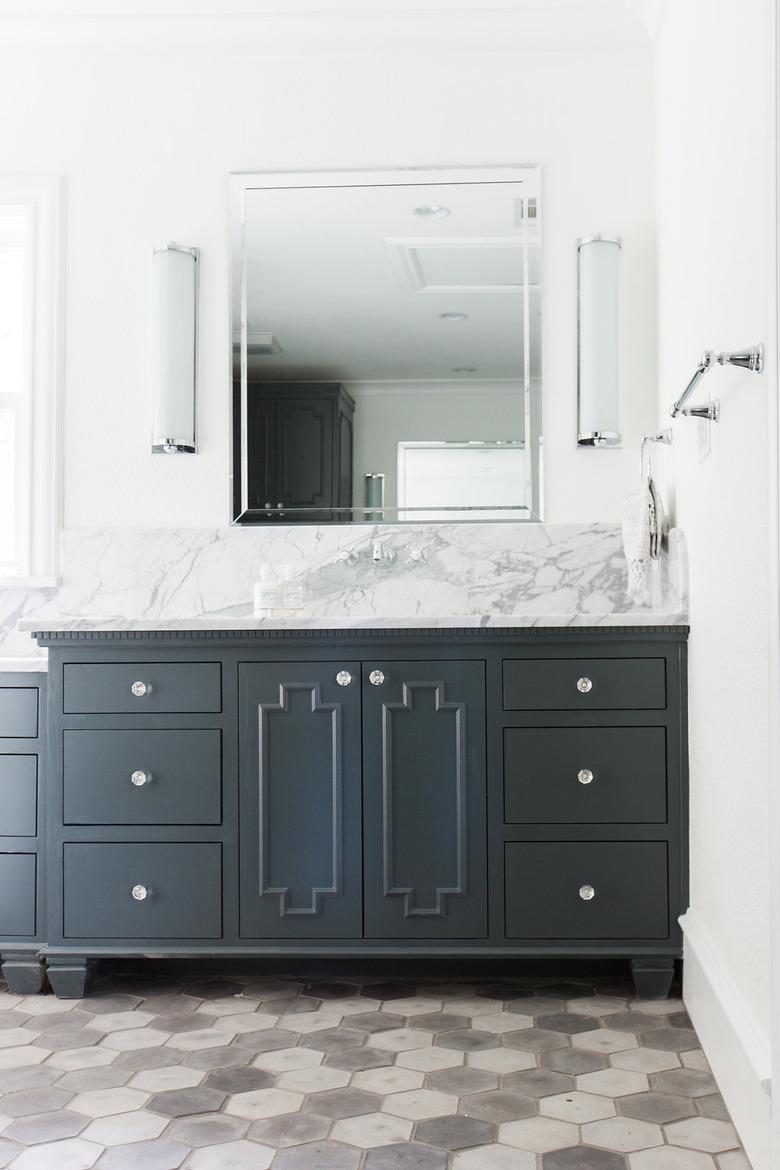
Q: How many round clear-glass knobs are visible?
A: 8